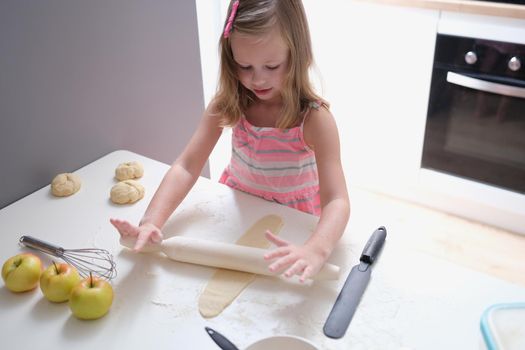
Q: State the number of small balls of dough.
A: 3